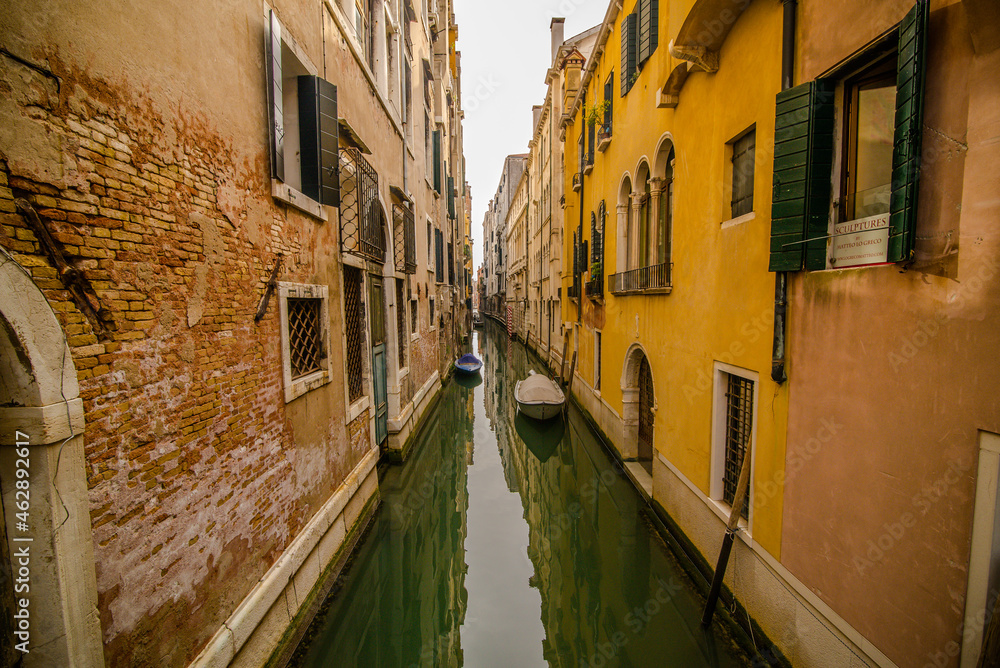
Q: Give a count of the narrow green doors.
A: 1